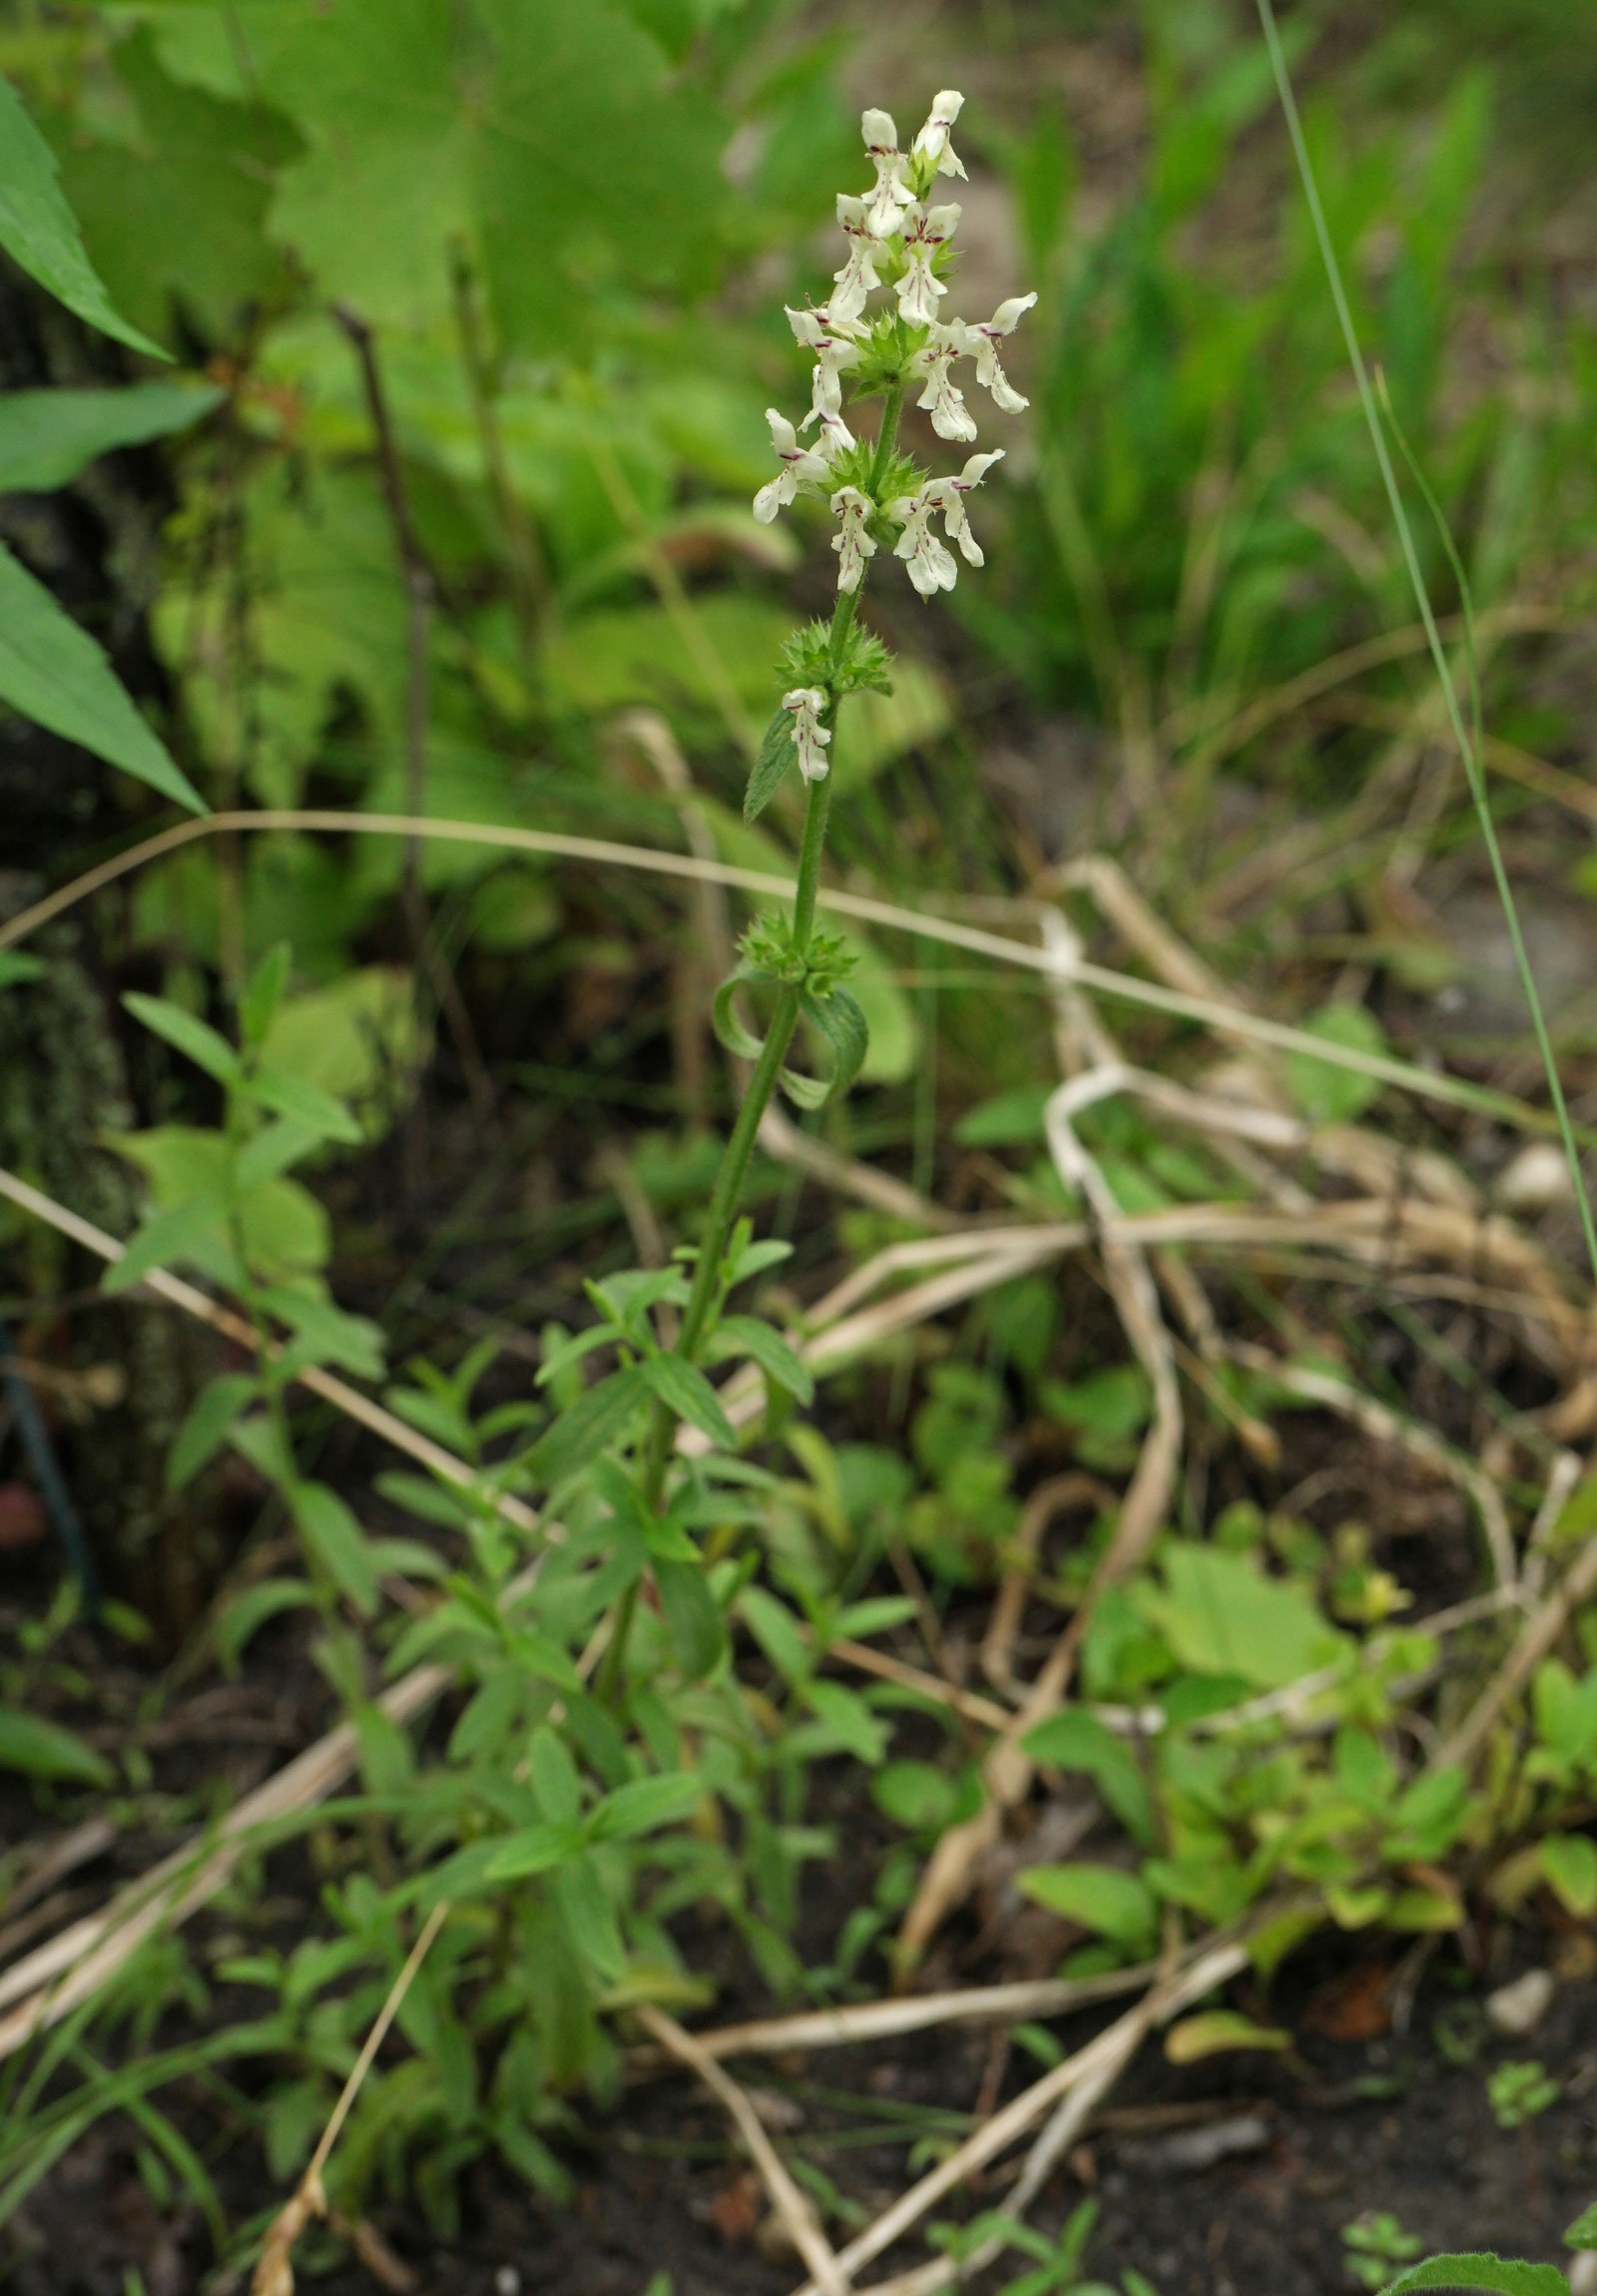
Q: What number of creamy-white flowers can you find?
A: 14